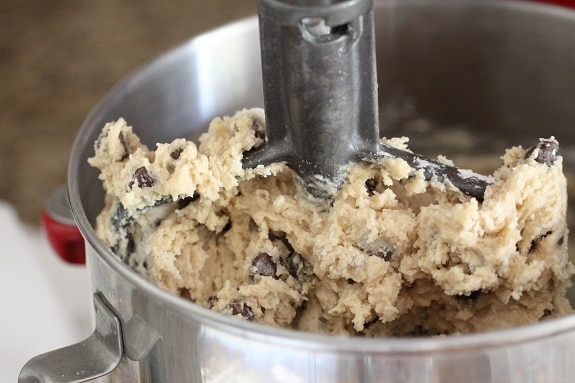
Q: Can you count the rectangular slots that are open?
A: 1